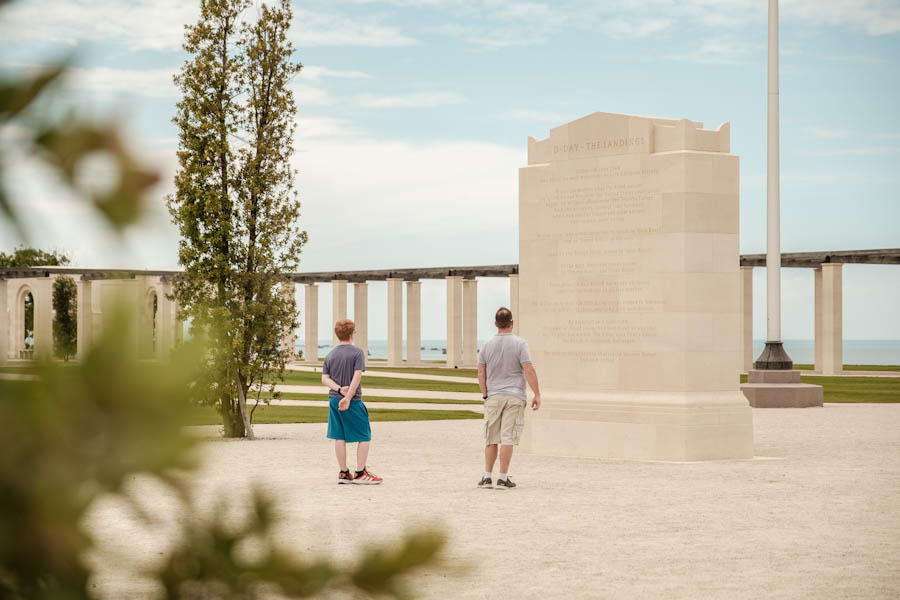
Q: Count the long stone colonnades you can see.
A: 1